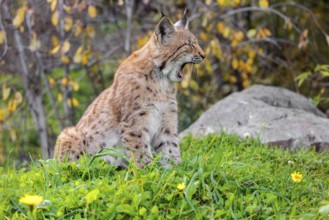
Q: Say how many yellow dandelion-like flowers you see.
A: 3